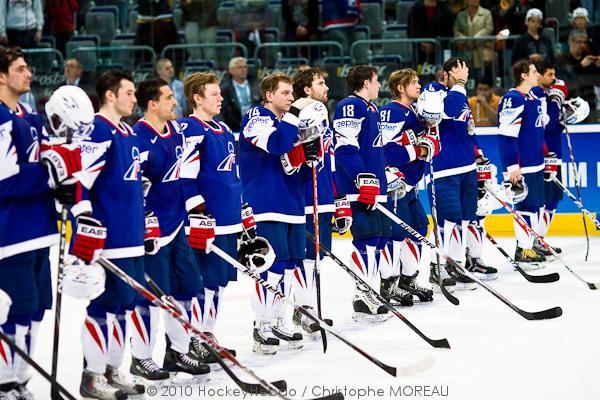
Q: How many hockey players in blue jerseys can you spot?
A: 11